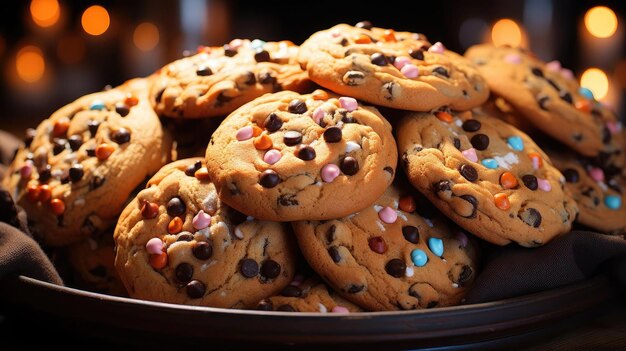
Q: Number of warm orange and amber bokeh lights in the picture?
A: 7